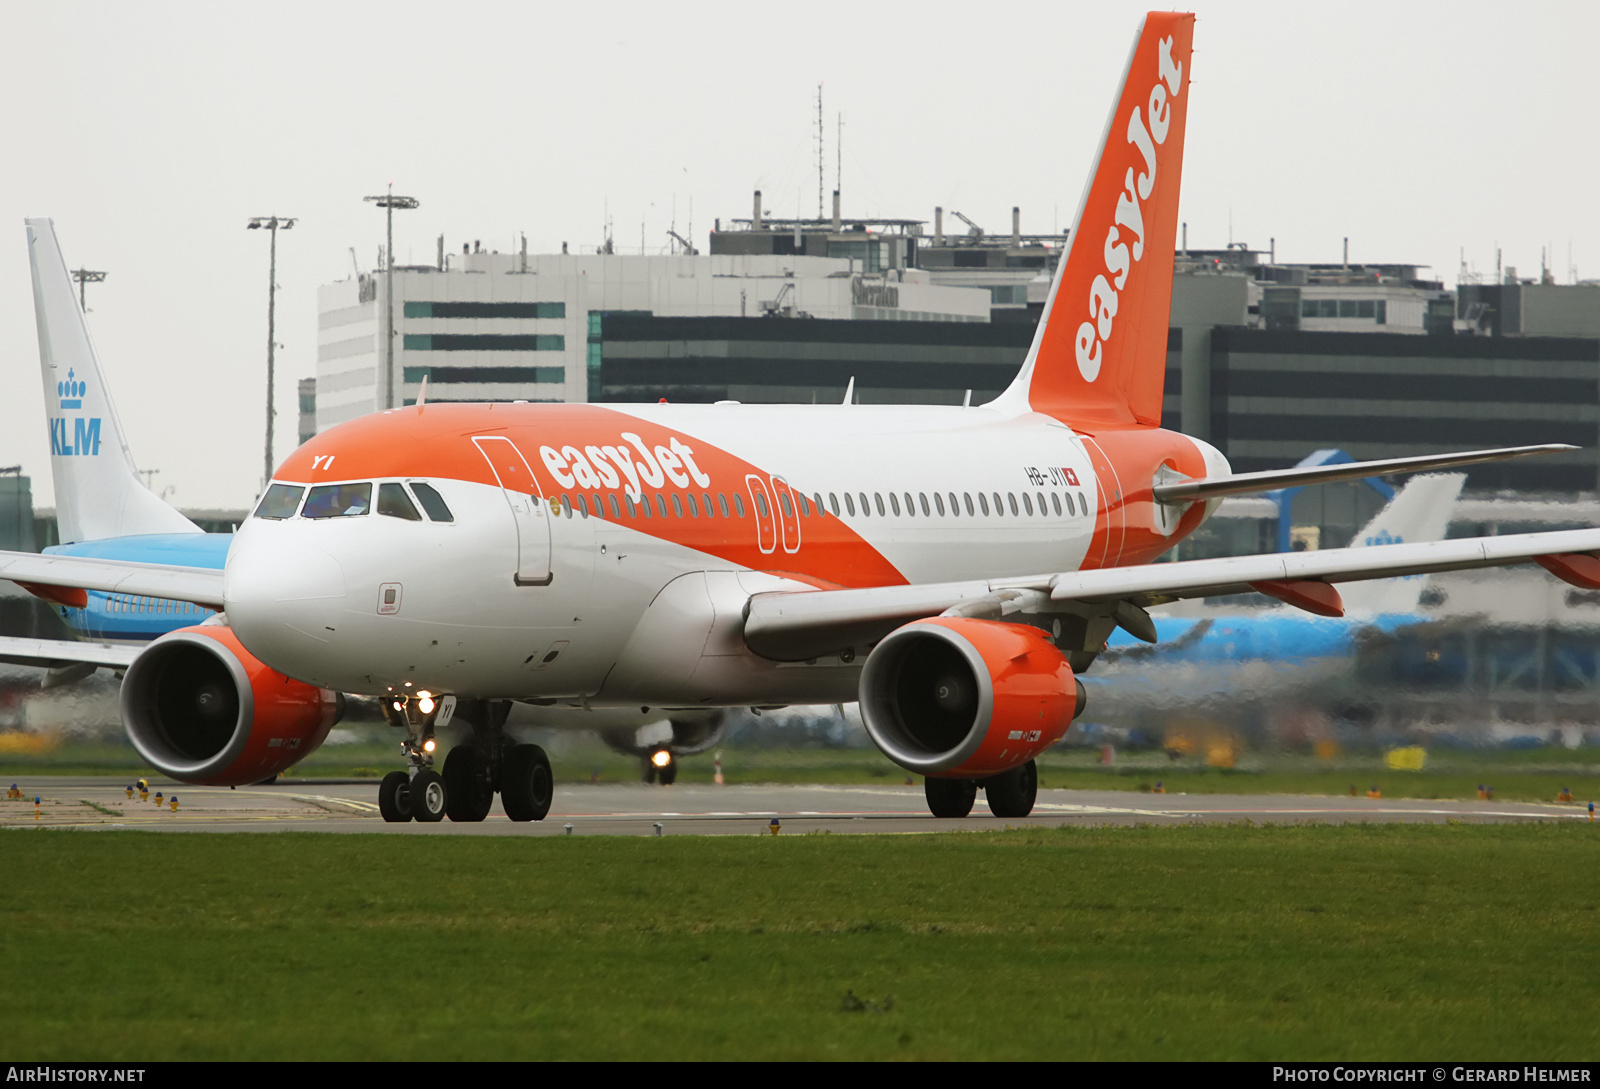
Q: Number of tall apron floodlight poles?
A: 3